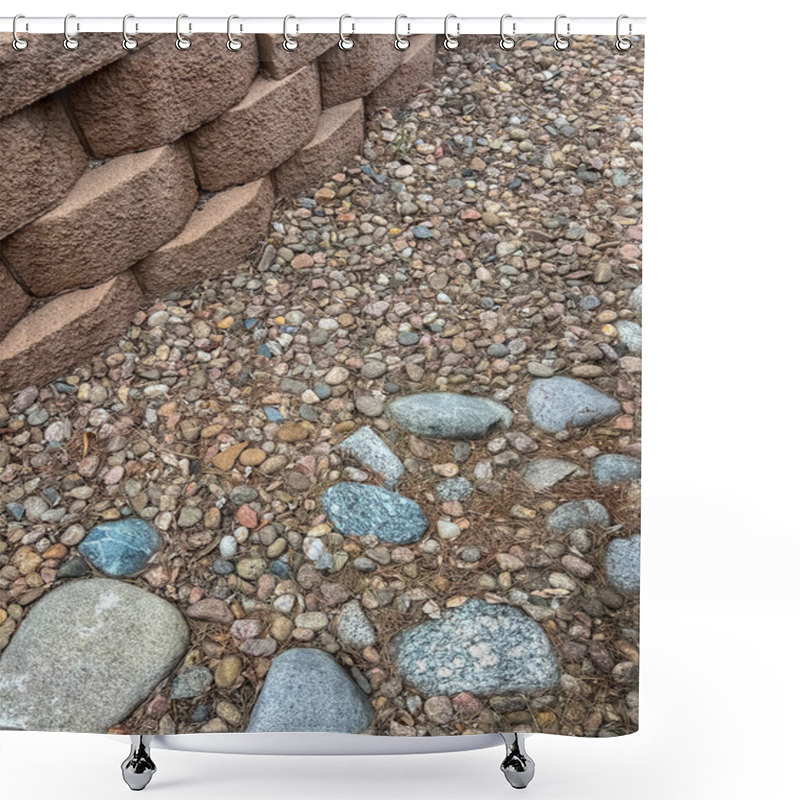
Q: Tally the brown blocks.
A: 12